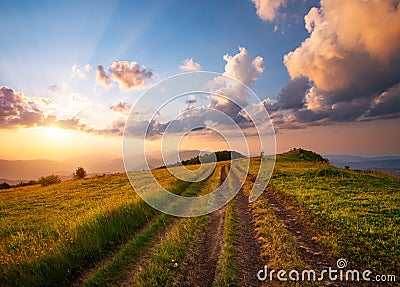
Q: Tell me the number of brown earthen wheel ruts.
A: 5